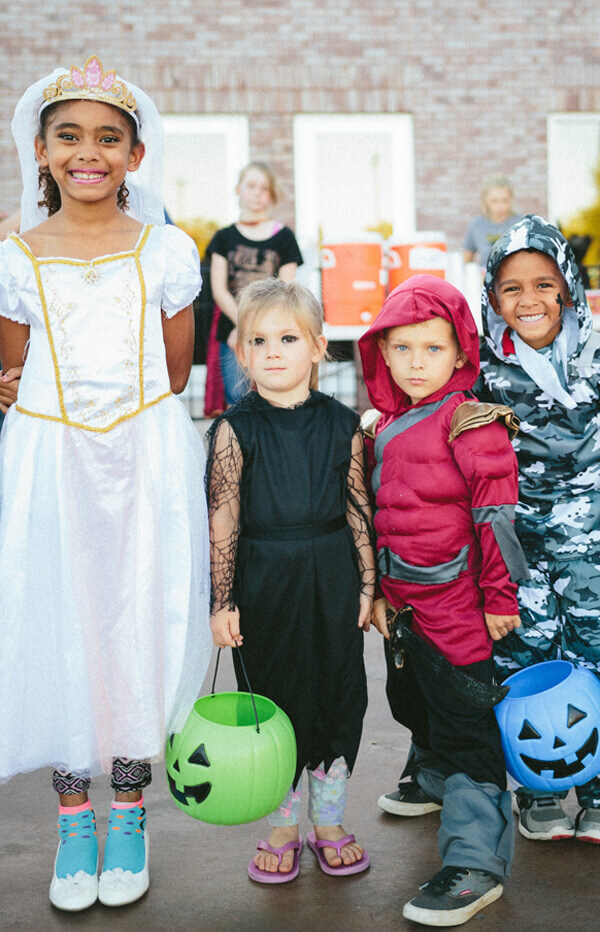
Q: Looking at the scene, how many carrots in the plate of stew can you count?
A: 0